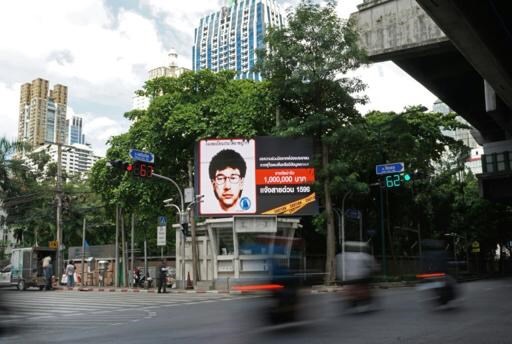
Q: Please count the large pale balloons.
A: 0